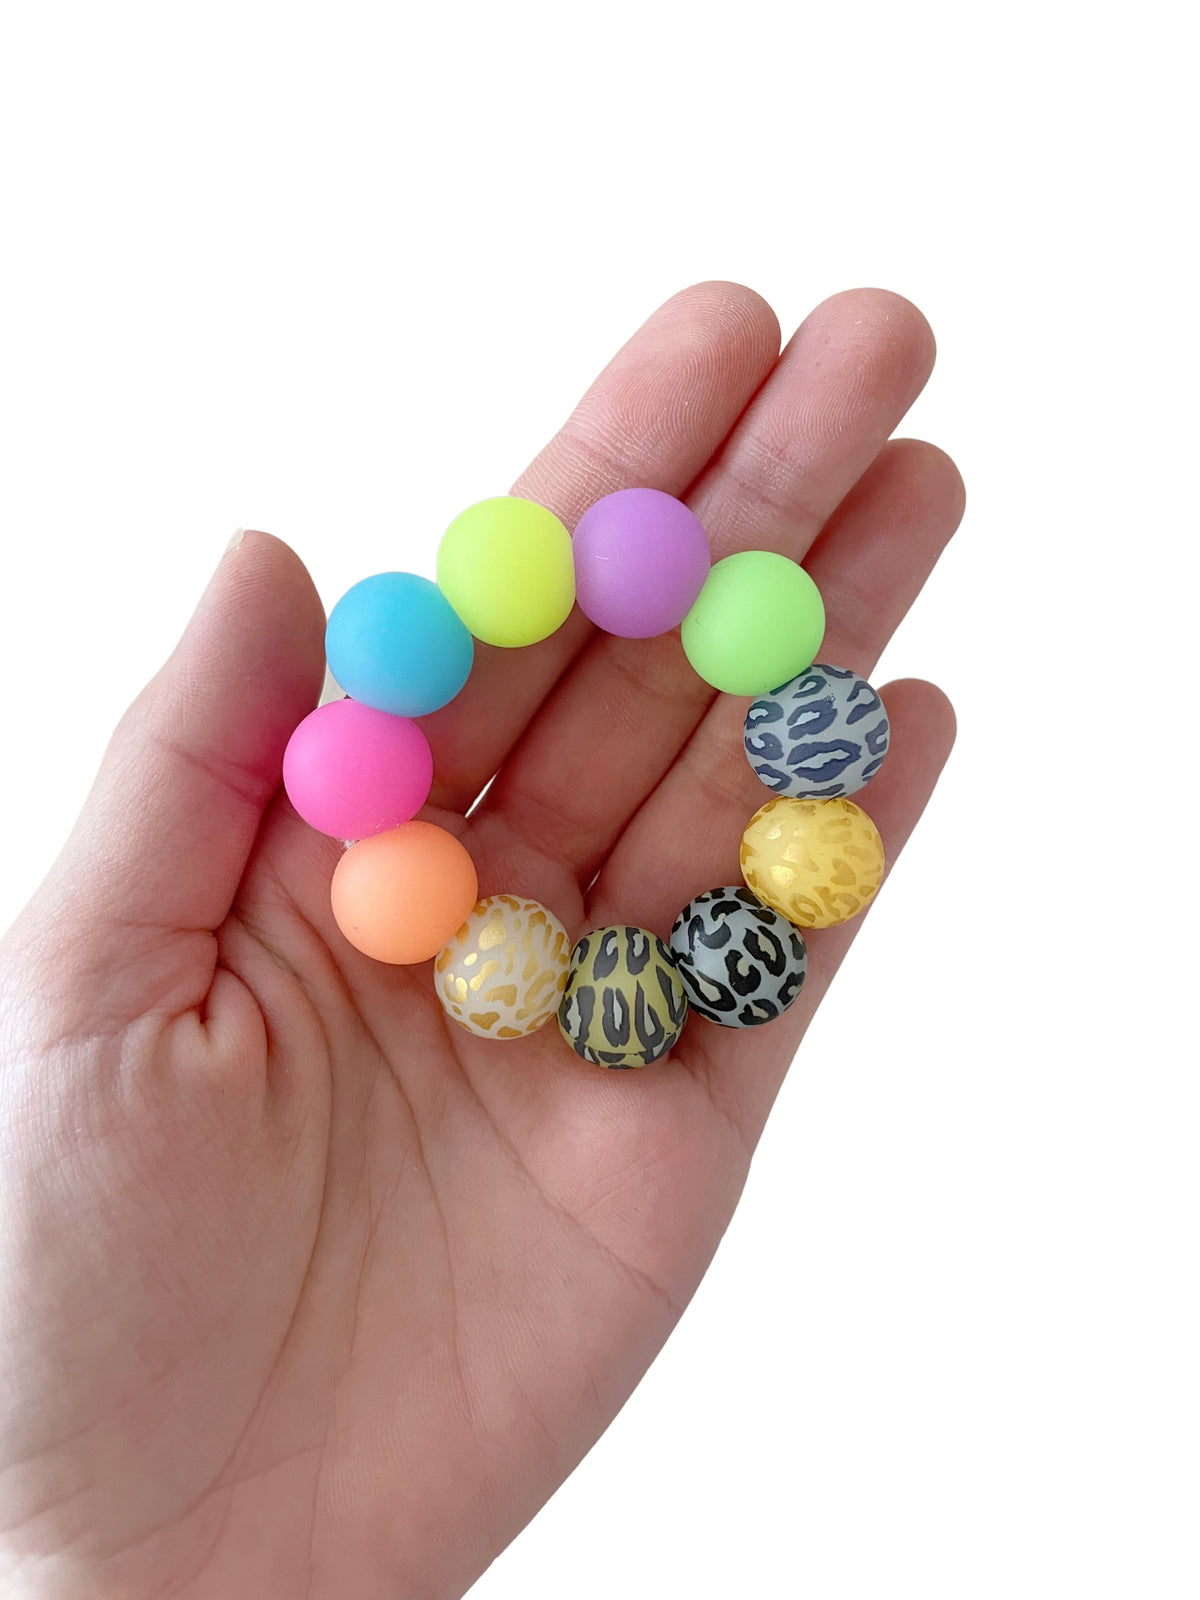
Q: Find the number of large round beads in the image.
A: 11